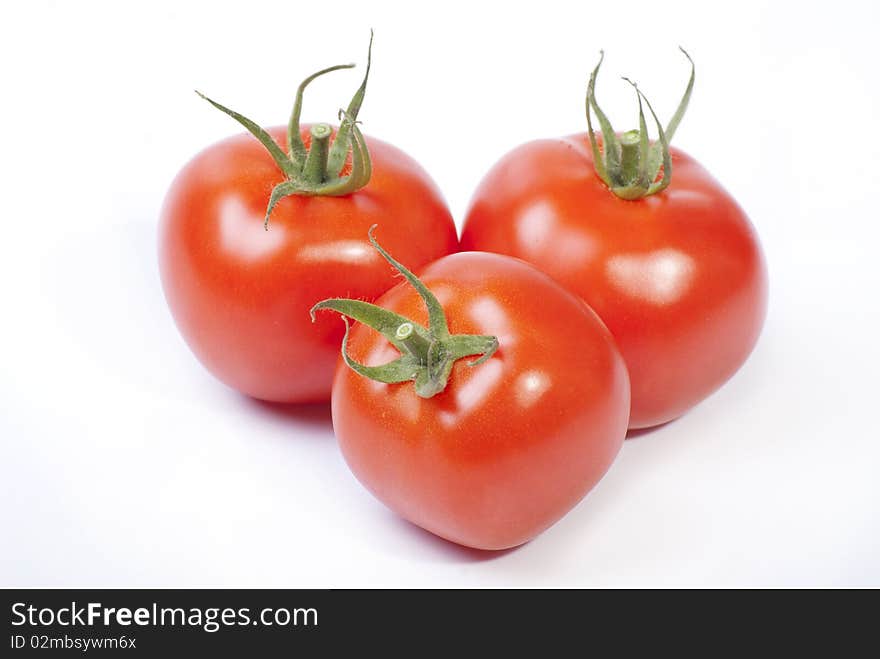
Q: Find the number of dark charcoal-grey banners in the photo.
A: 1